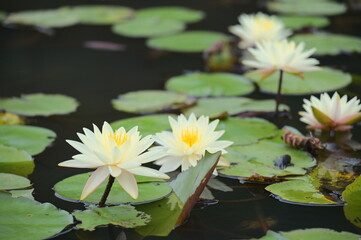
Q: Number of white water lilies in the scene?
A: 5